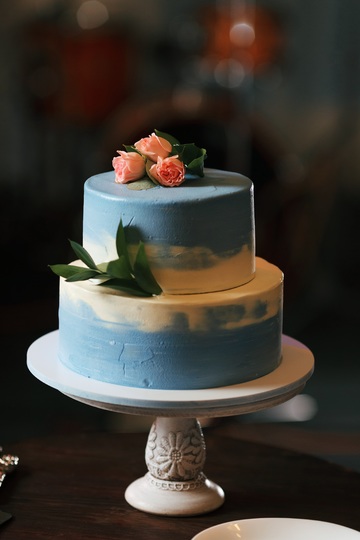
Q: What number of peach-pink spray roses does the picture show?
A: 3